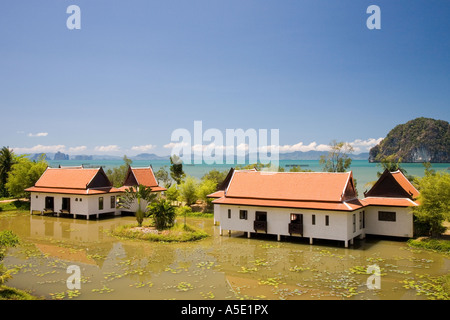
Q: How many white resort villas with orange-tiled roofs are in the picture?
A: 2